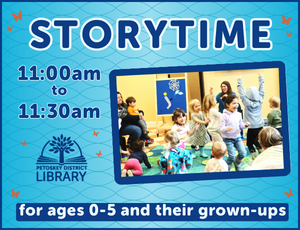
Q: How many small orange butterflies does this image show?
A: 9